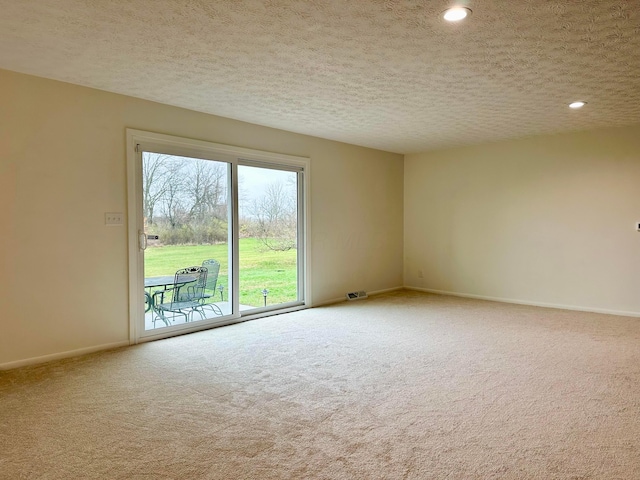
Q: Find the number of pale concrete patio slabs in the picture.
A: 1